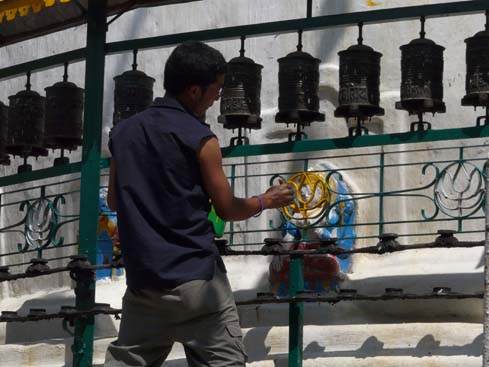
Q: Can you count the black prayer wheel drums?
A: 9